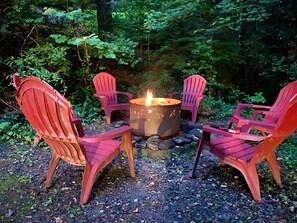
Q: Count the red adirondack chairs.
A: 6